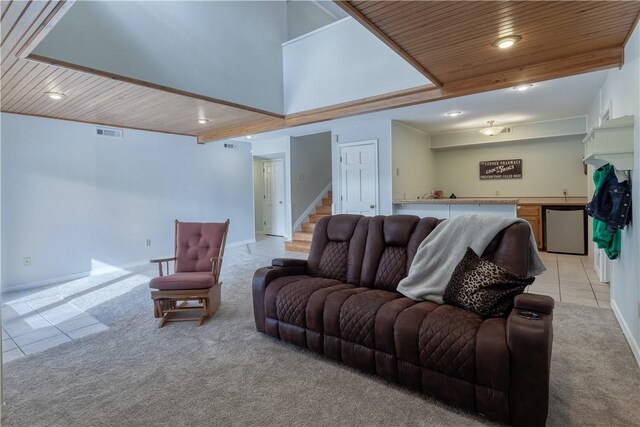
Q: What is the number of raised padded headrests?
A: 2